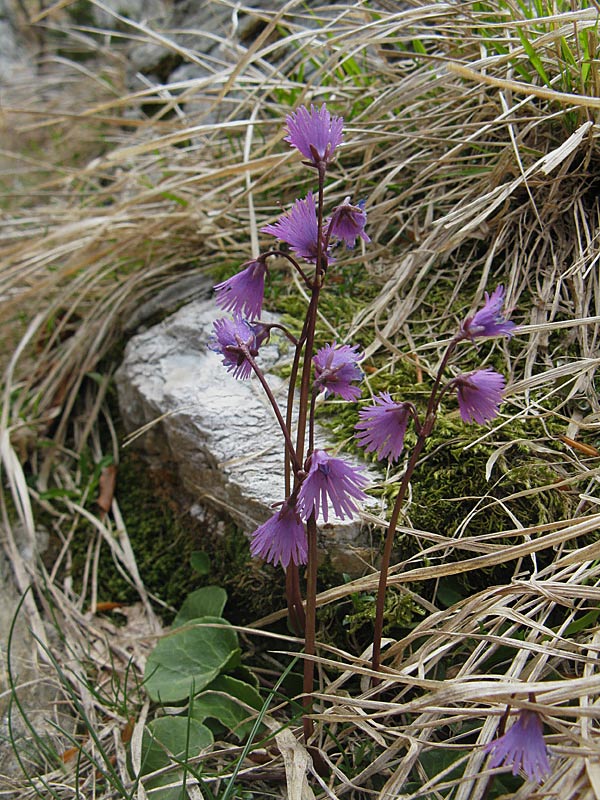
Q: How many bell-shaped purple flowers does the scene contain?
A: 12